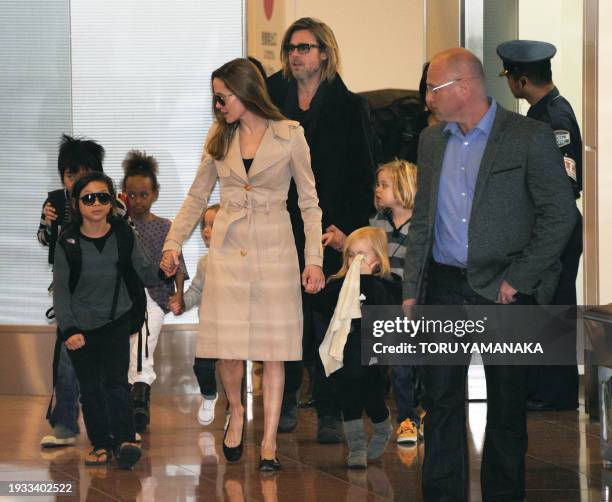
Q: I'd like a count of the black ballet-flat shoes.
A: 2